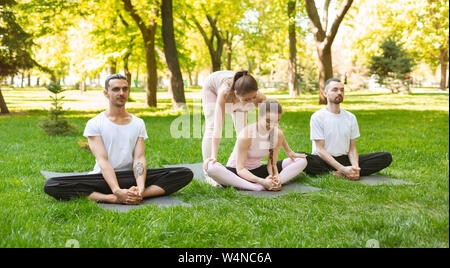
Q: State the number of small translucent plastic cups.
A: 0